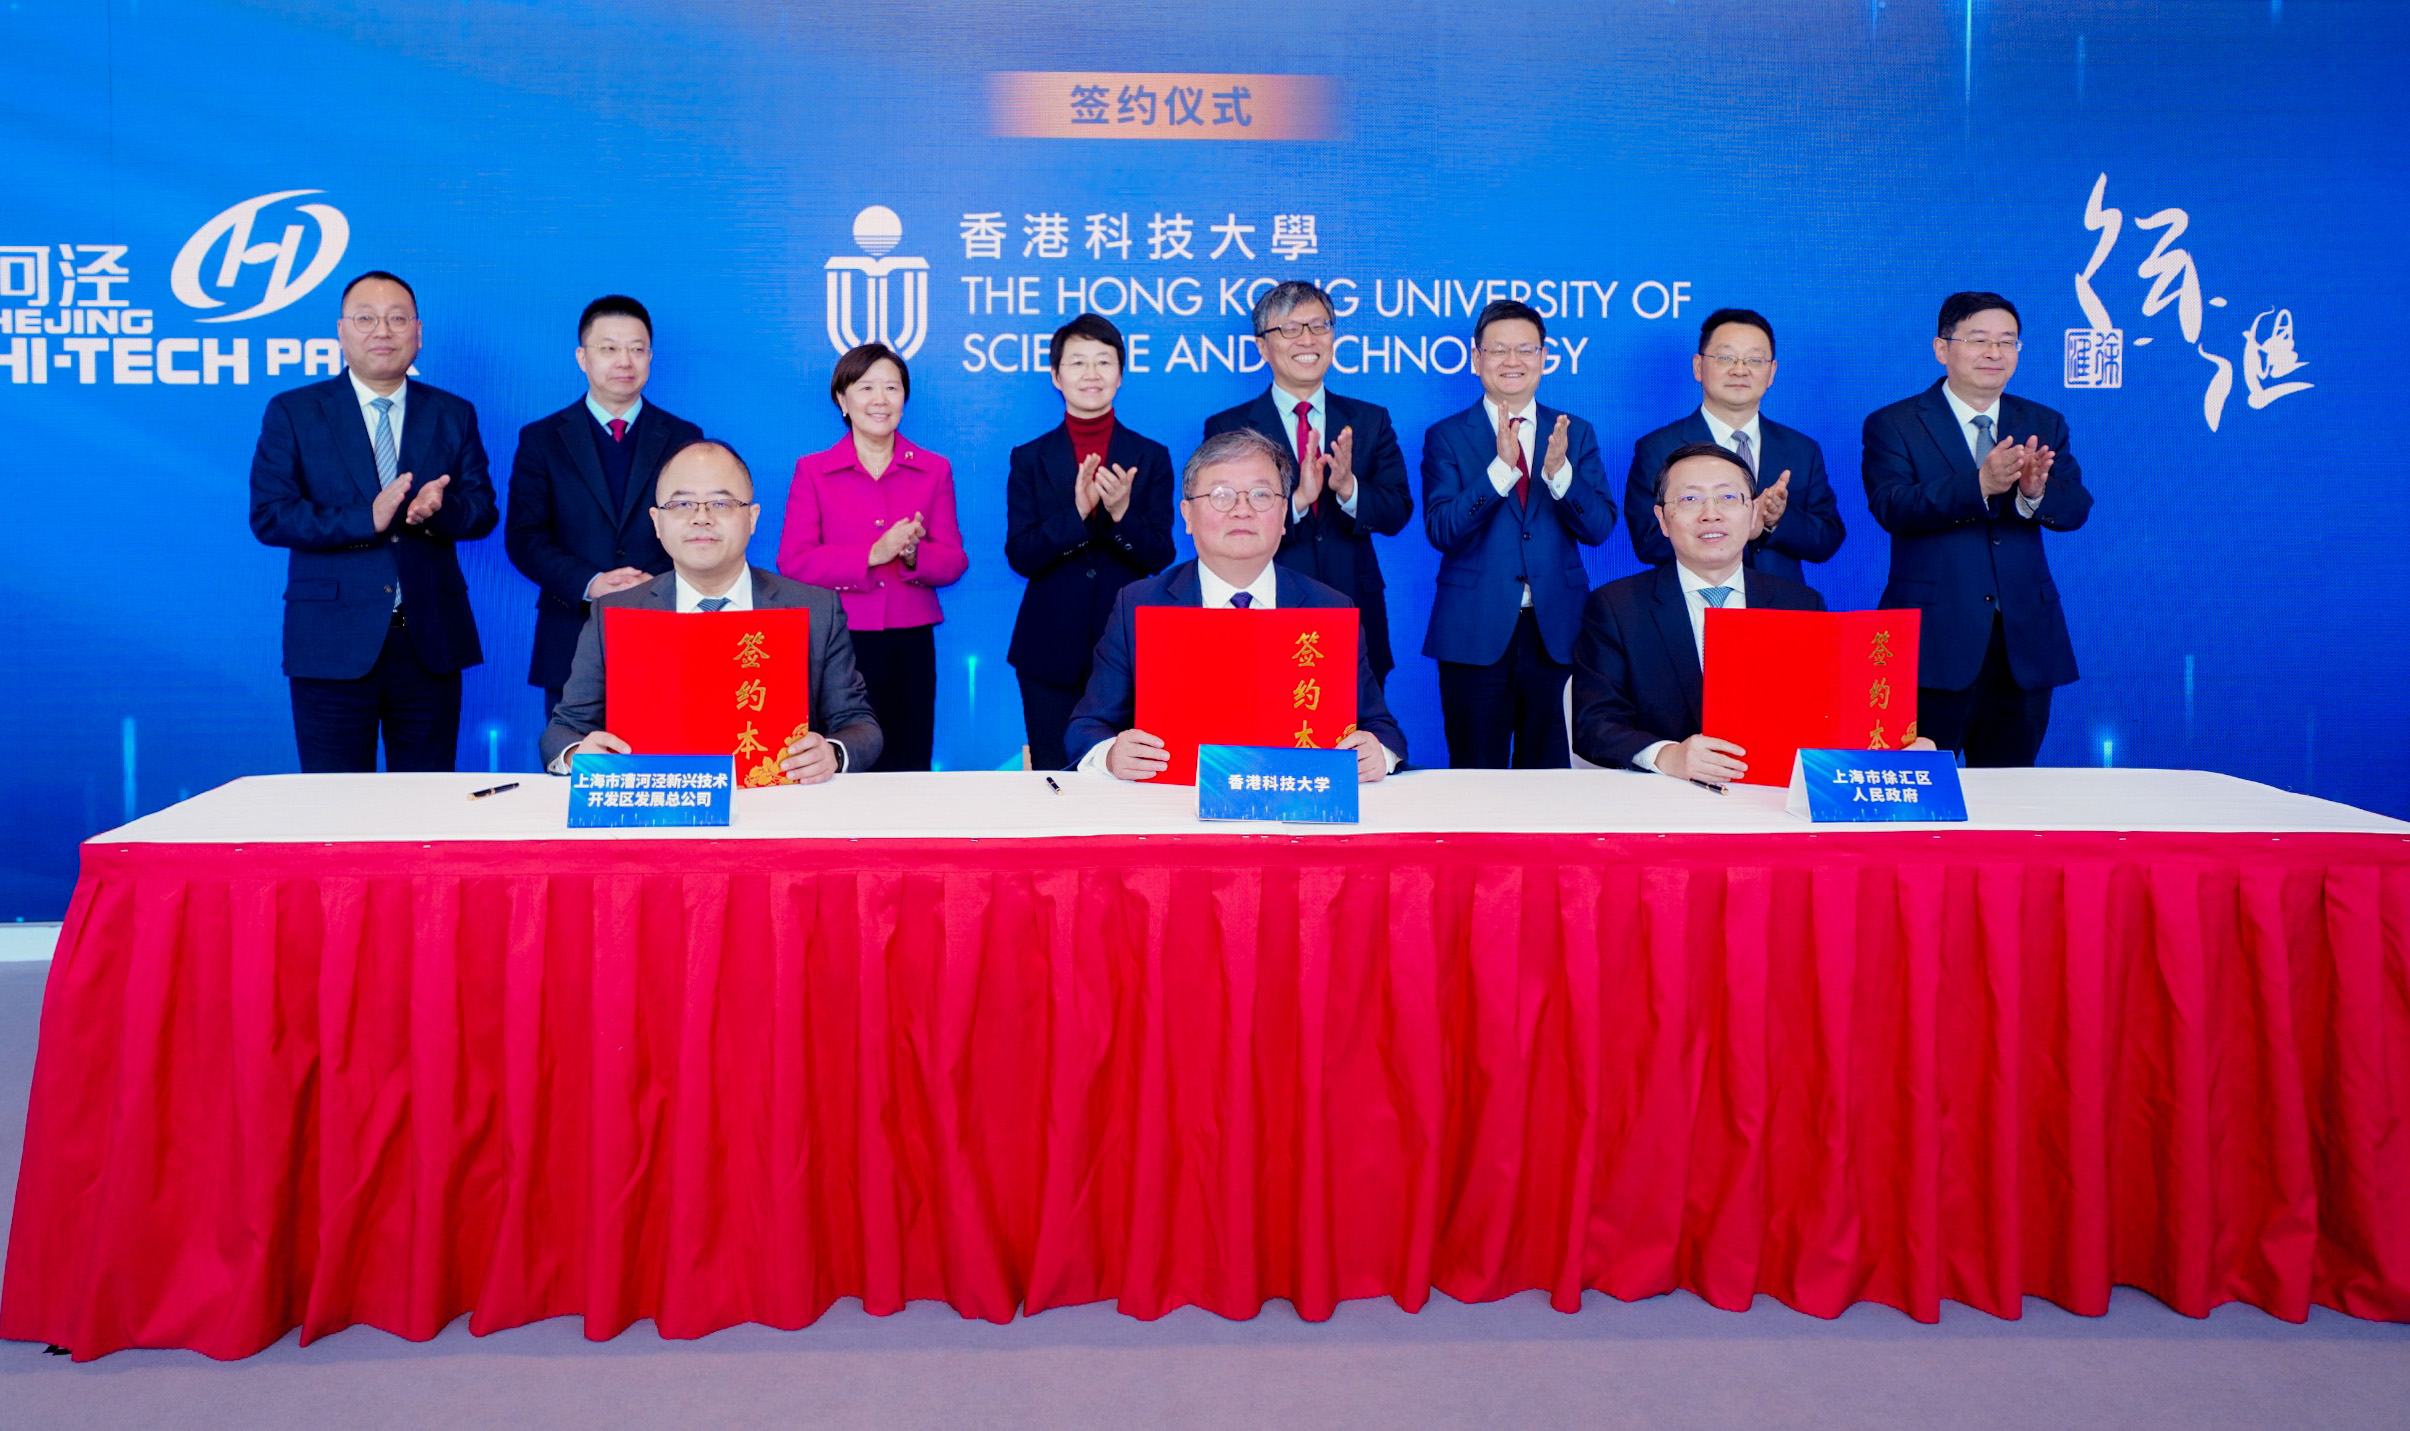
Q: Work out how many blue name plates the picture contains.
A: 3